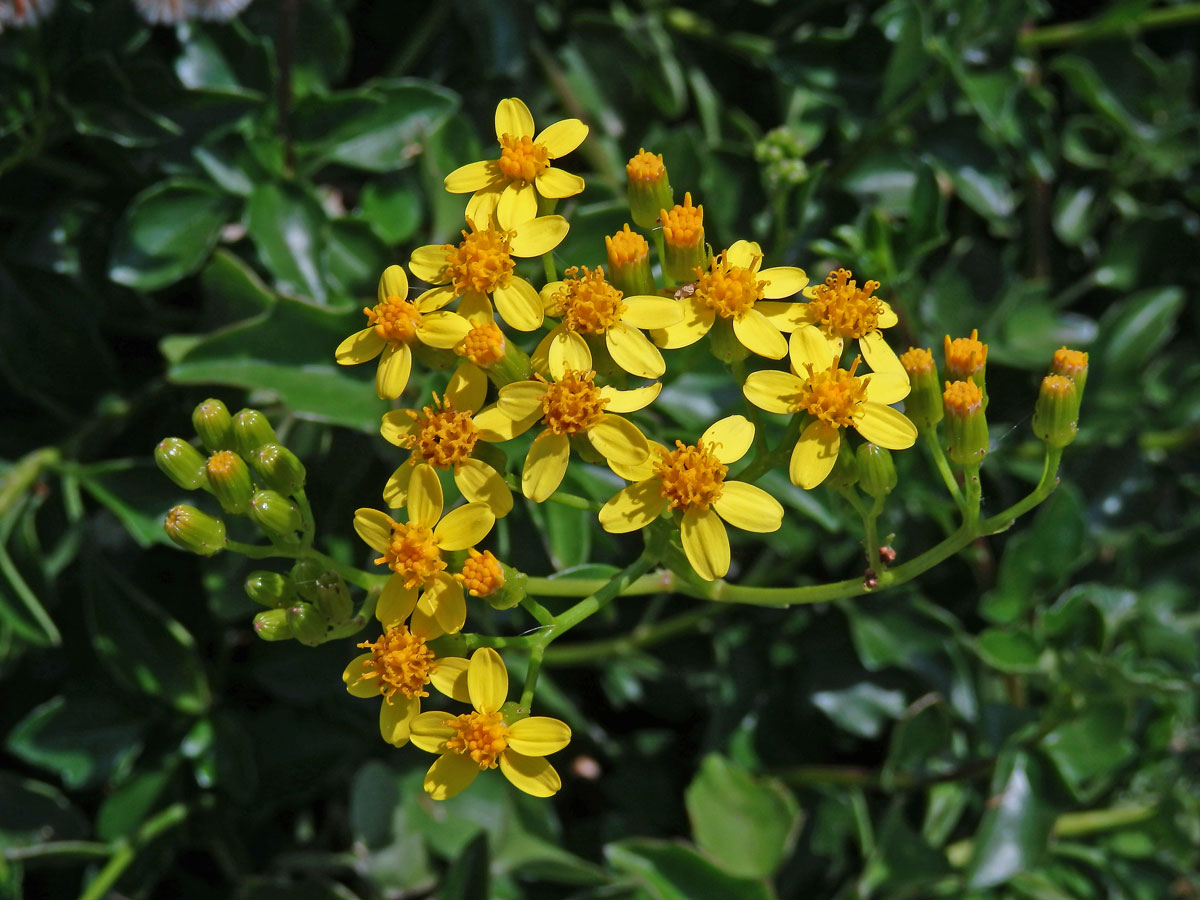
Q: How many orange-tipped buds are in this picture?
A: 12